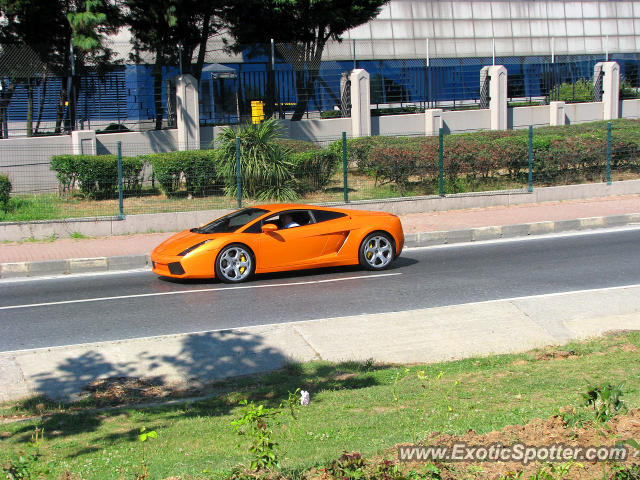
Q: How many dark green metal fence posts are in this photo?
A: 6